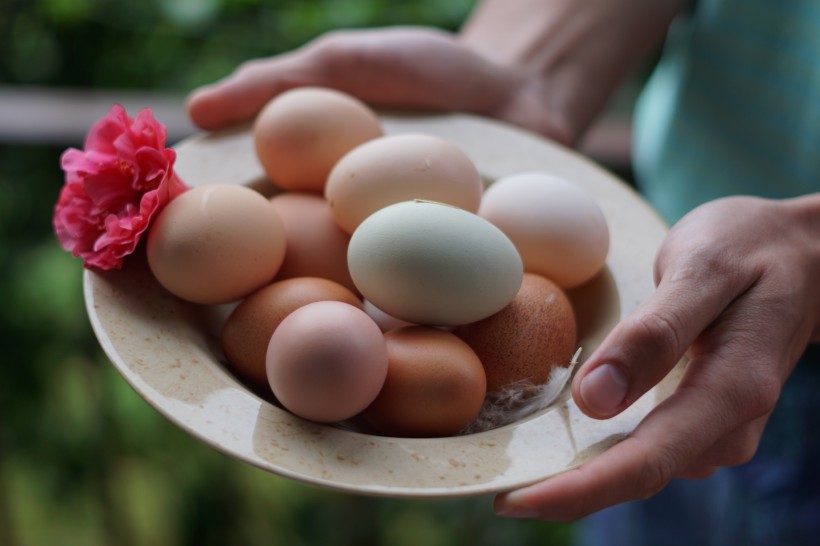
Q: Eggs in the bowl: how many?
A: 11